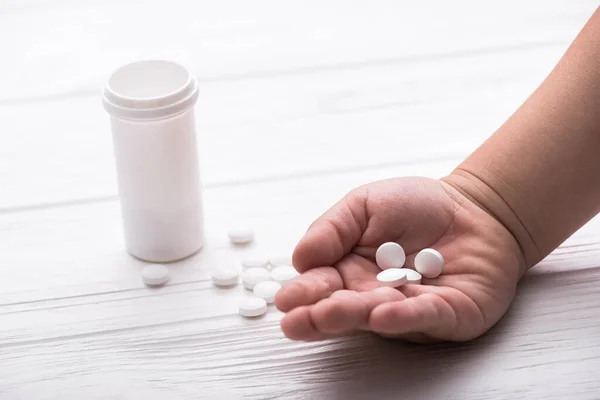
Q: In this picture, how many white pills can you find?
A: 13